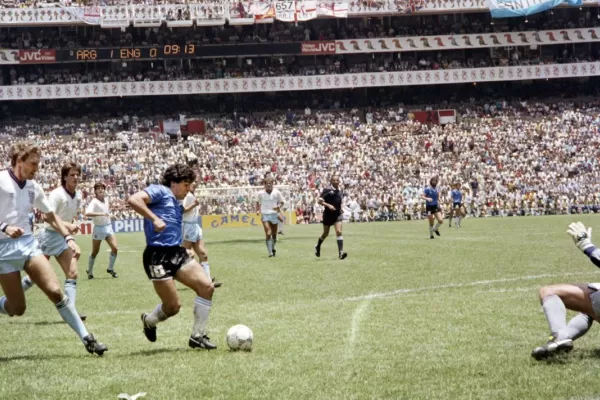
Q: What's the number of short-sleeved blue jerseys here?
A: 3